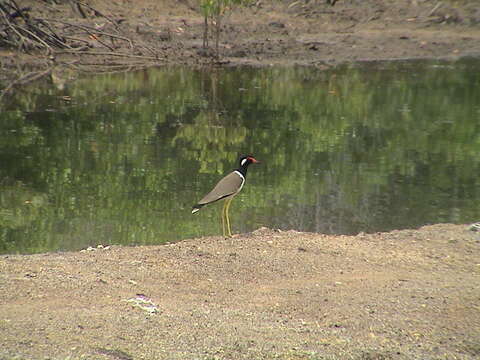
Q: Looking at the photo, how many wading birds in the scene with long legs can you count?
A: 1